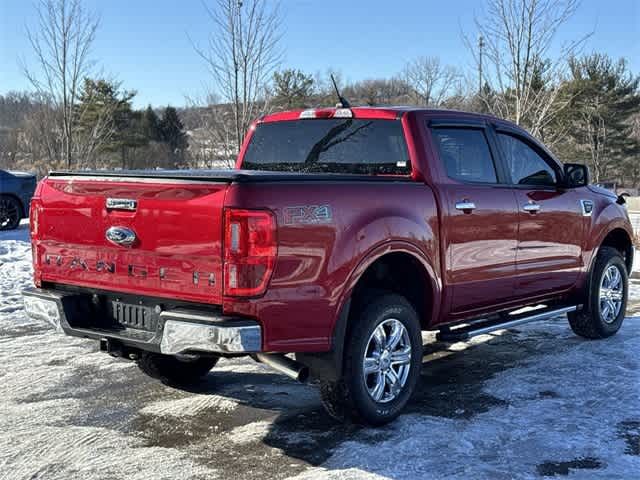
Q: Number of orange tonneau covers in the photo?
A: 0